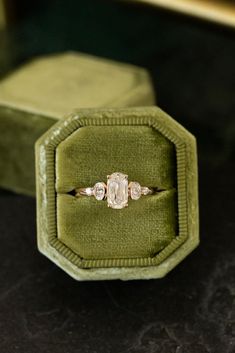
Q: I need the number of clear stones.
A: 5